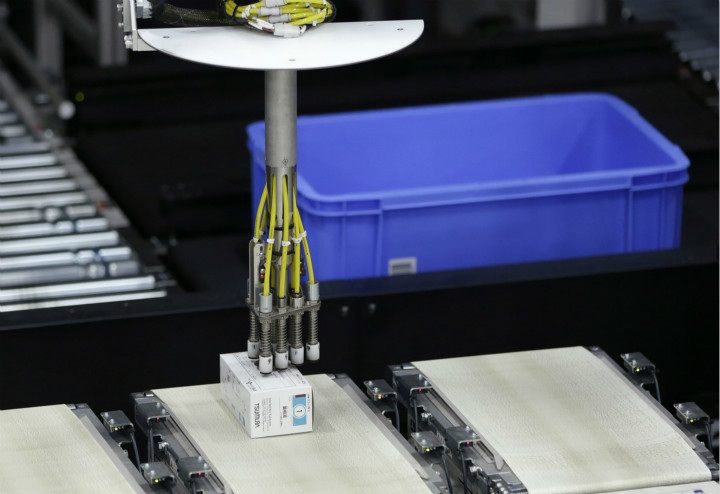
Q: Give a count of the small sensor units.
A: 10